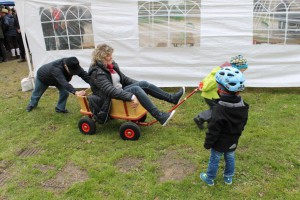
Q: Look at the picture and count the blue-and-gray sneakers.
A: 2